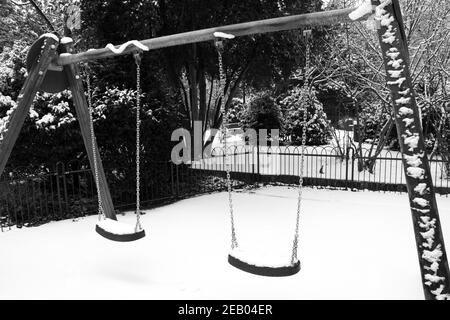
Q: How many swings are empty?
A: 2